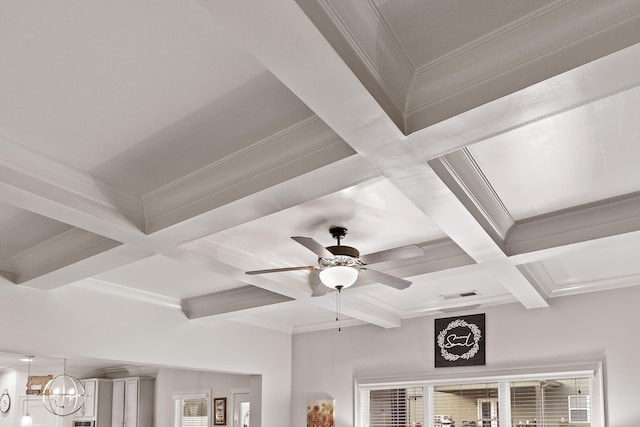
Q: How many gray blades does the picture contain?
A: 5